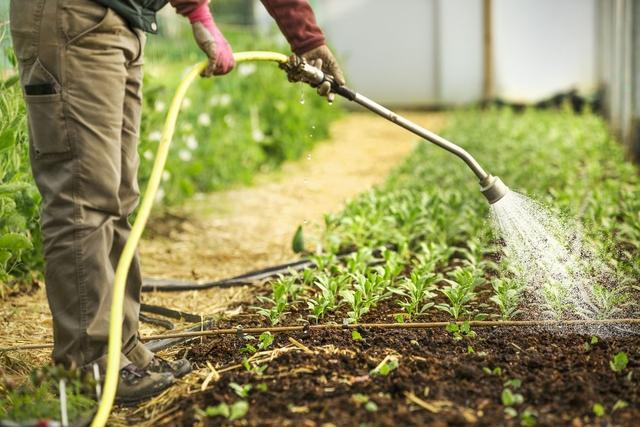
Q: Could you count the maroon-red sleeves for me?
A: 2